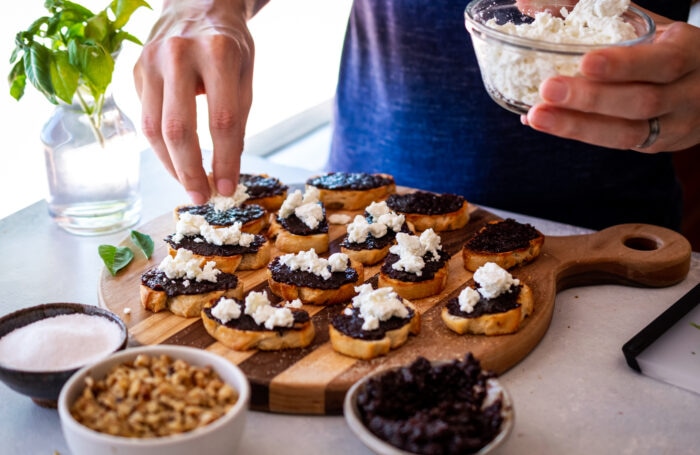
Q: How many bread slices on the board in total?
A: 14